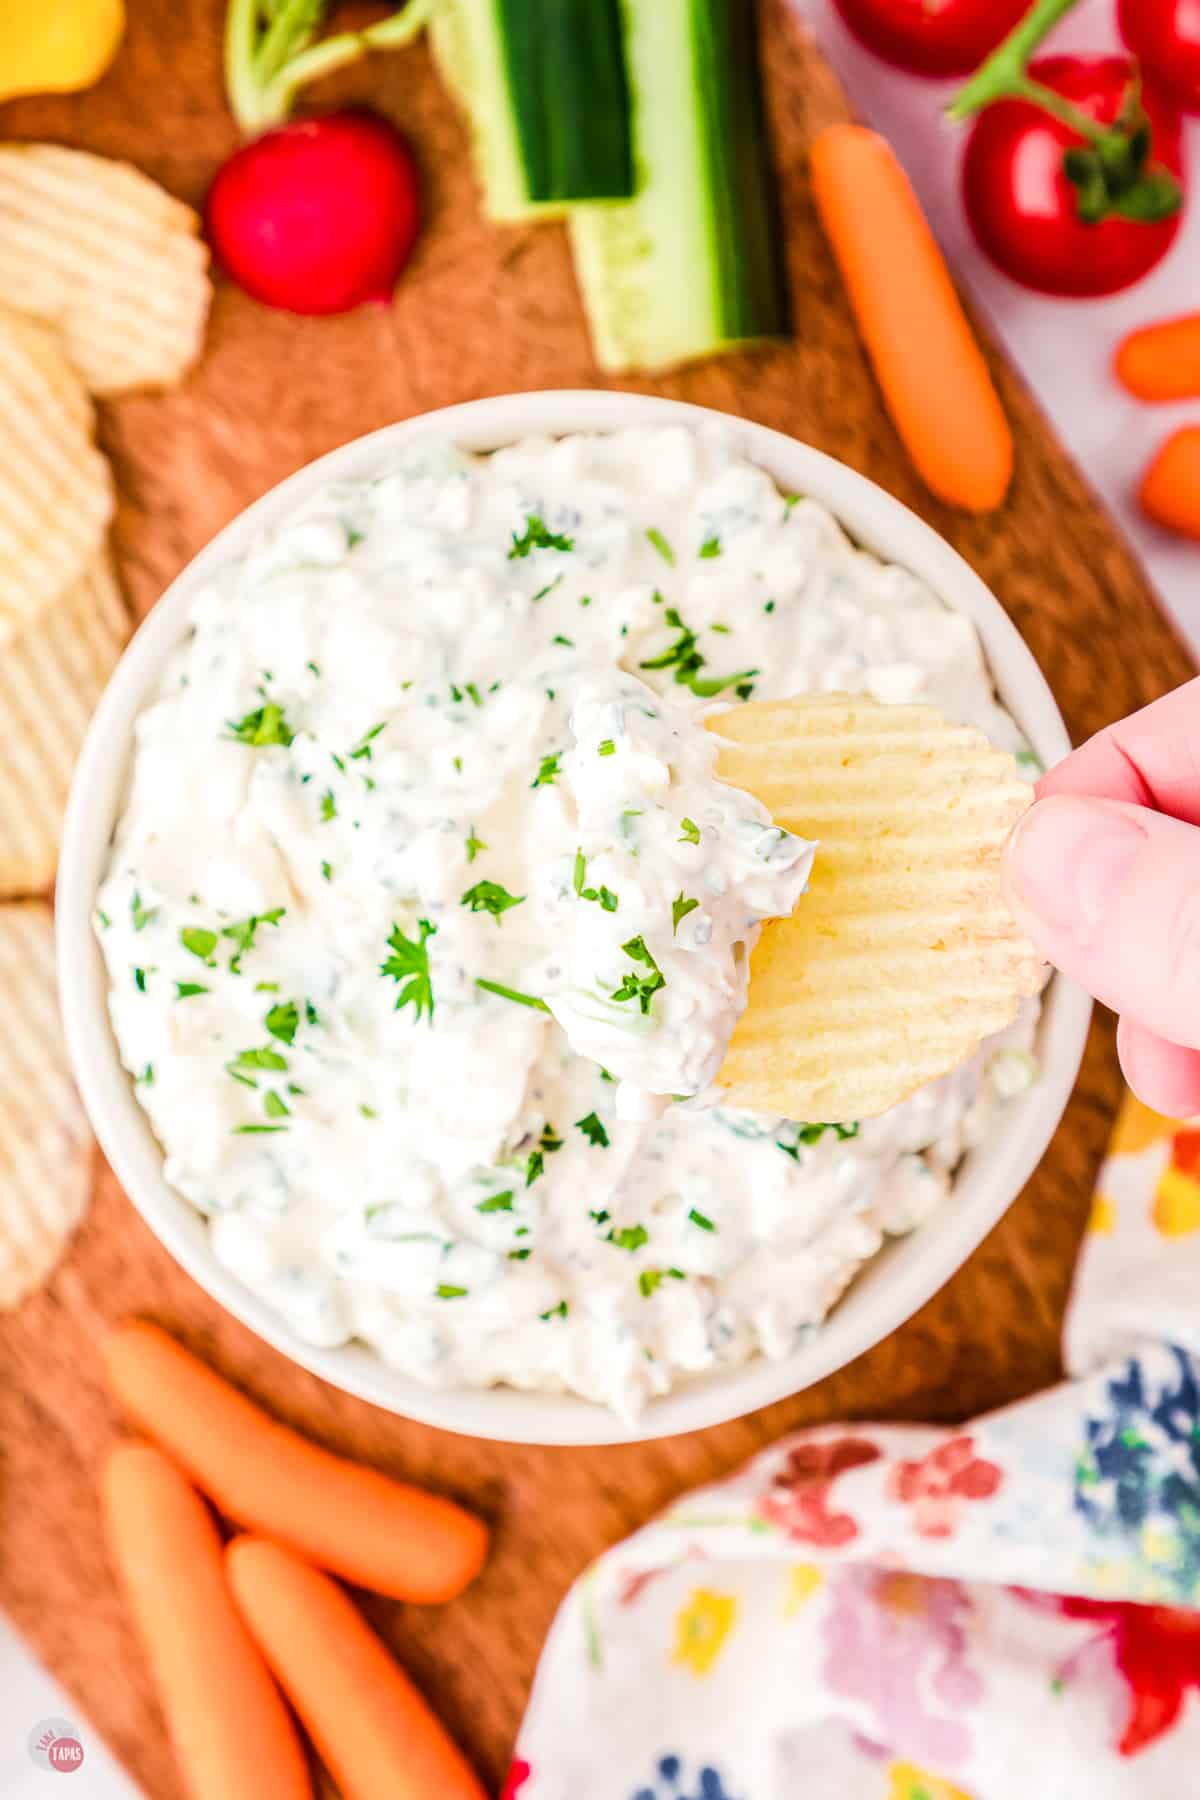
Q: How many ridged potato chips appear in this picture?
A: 5